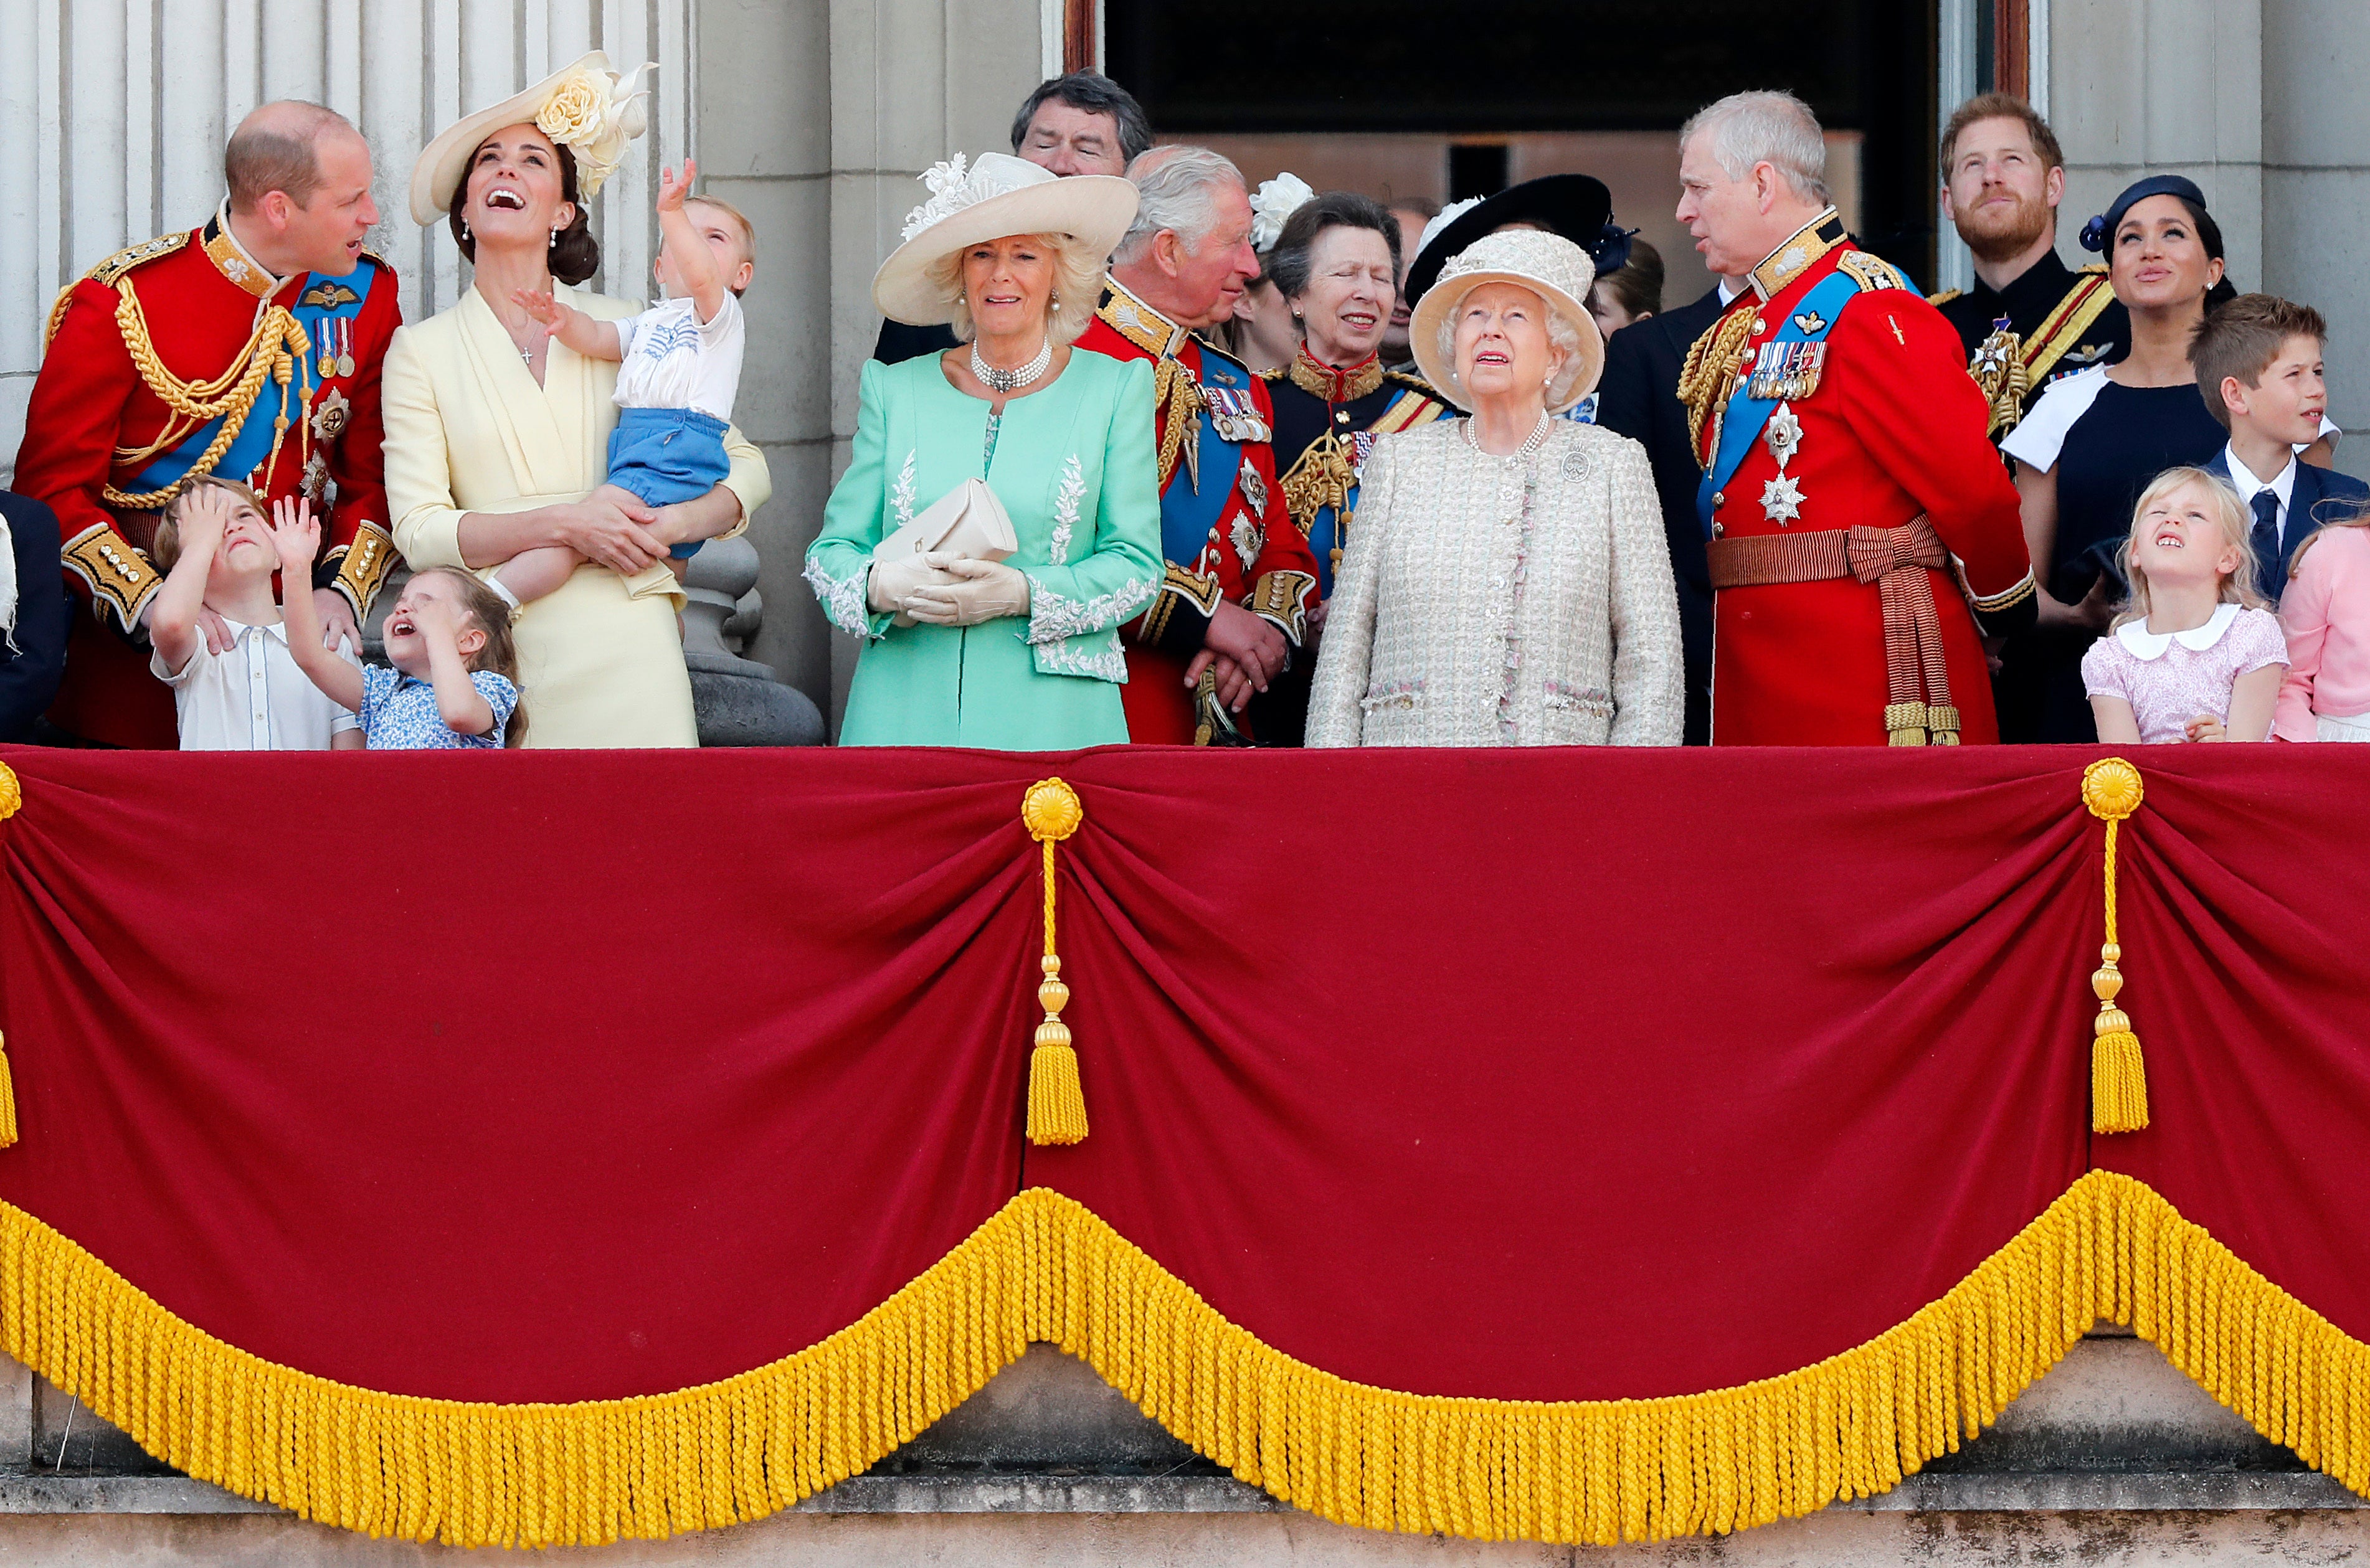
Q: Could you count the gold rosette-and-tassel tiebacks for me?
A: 3